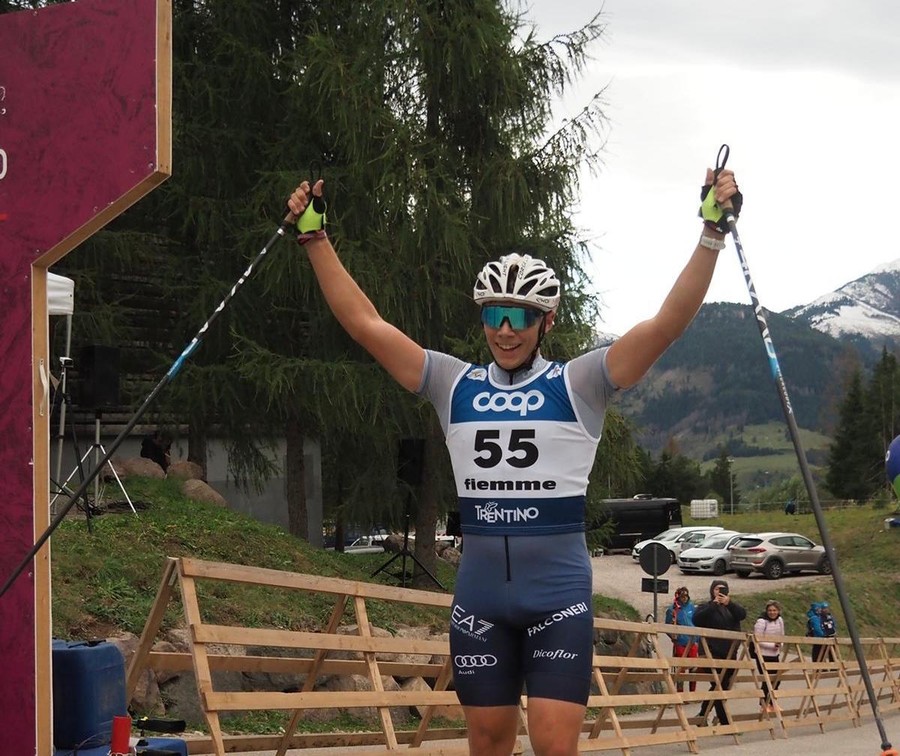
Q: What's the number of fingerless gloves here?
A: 2